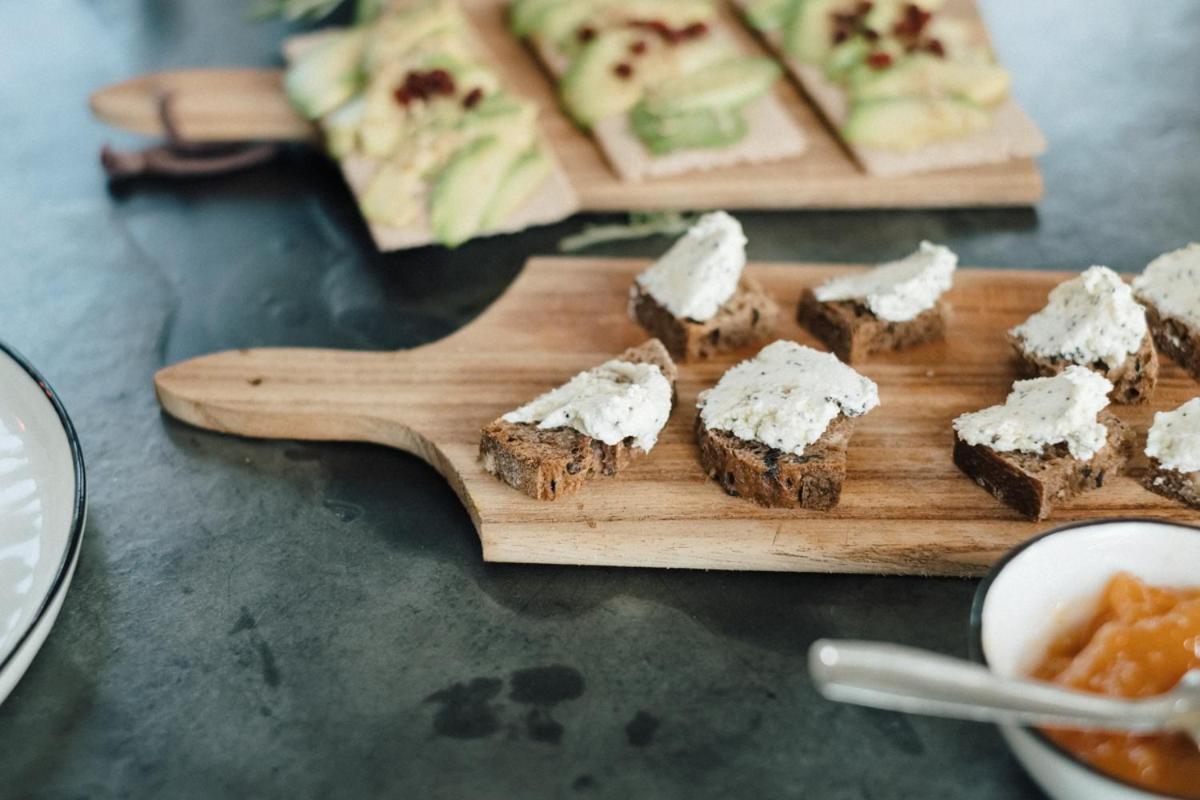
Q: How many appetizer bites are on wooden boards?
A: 11